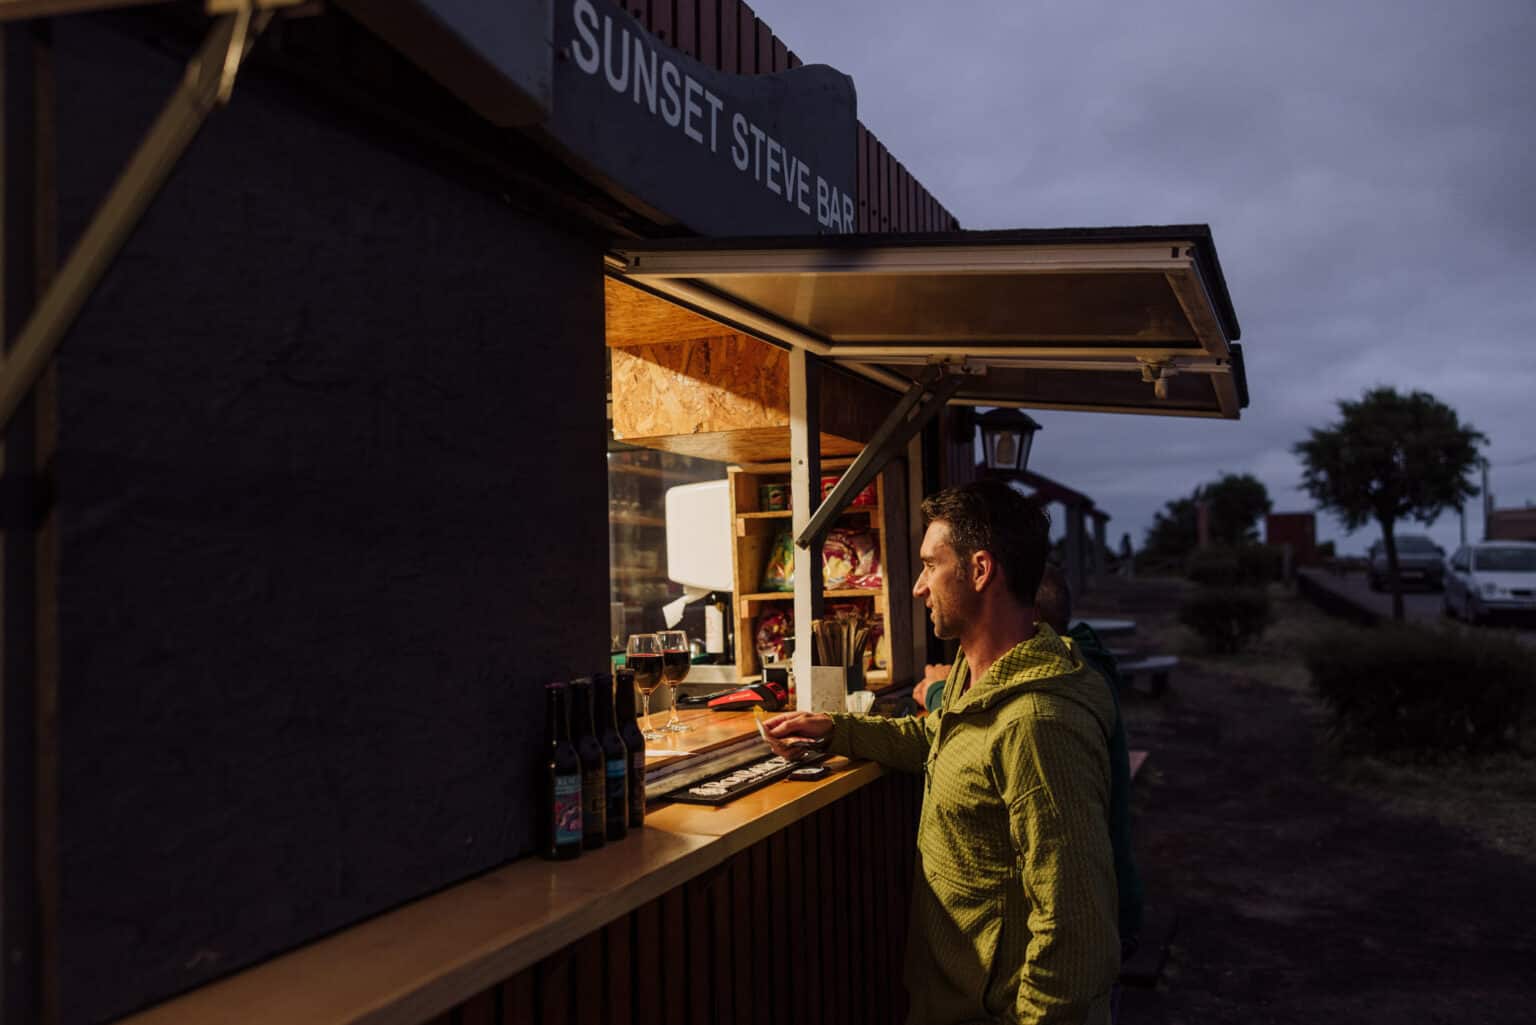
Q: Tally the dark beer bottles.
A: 4